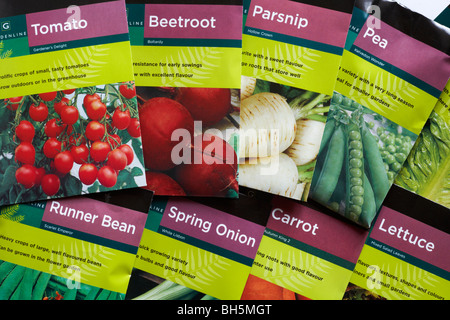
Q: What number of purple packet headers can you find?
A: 8